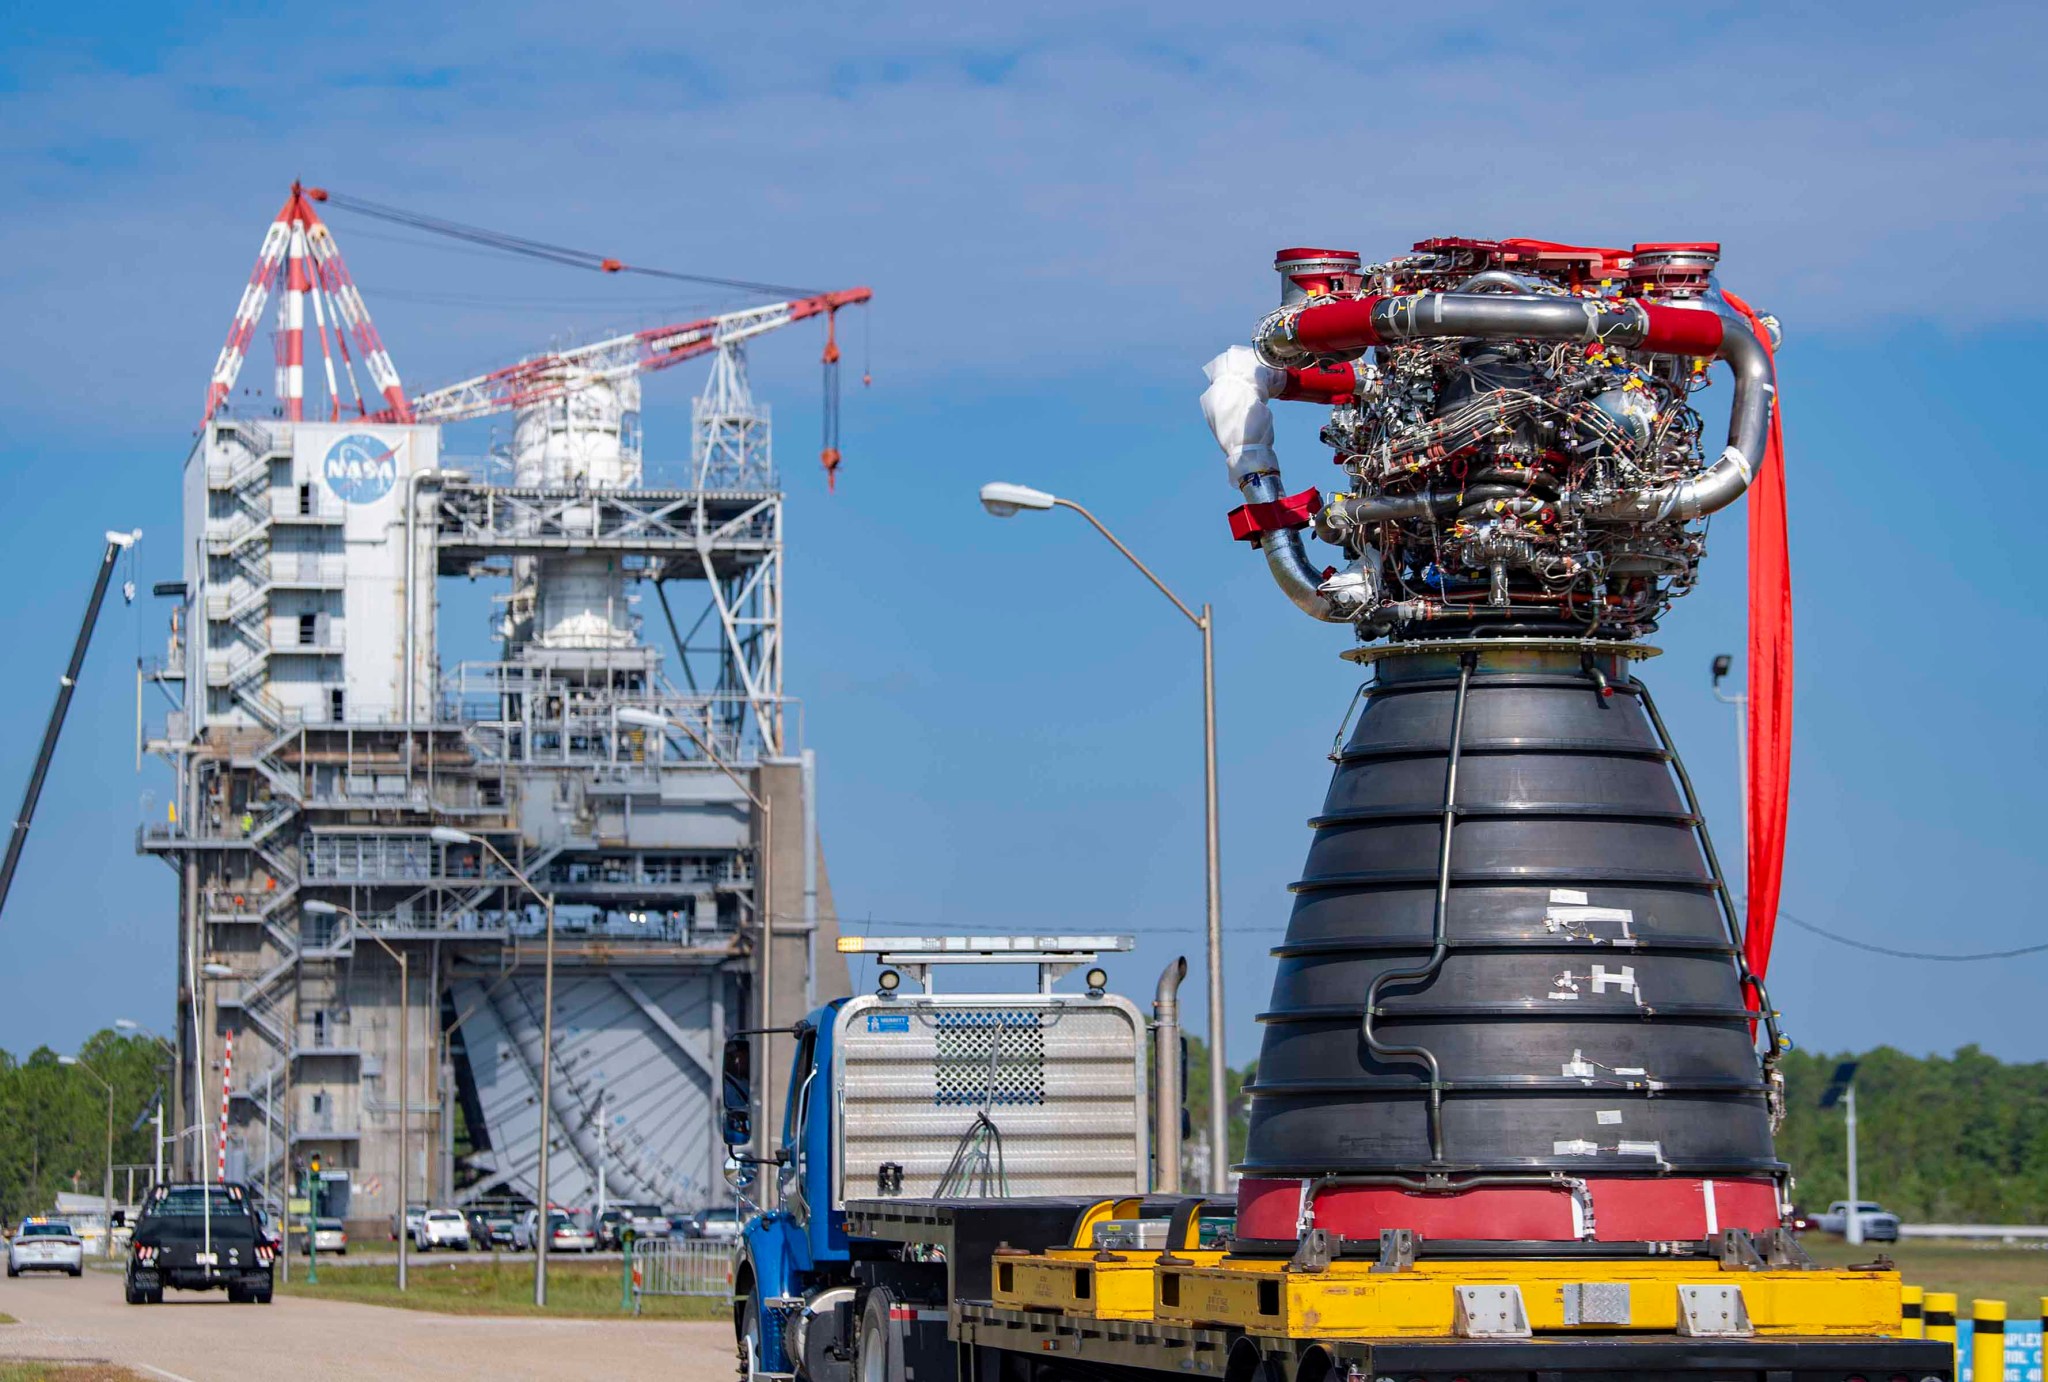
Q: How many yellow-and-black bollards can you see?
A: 4